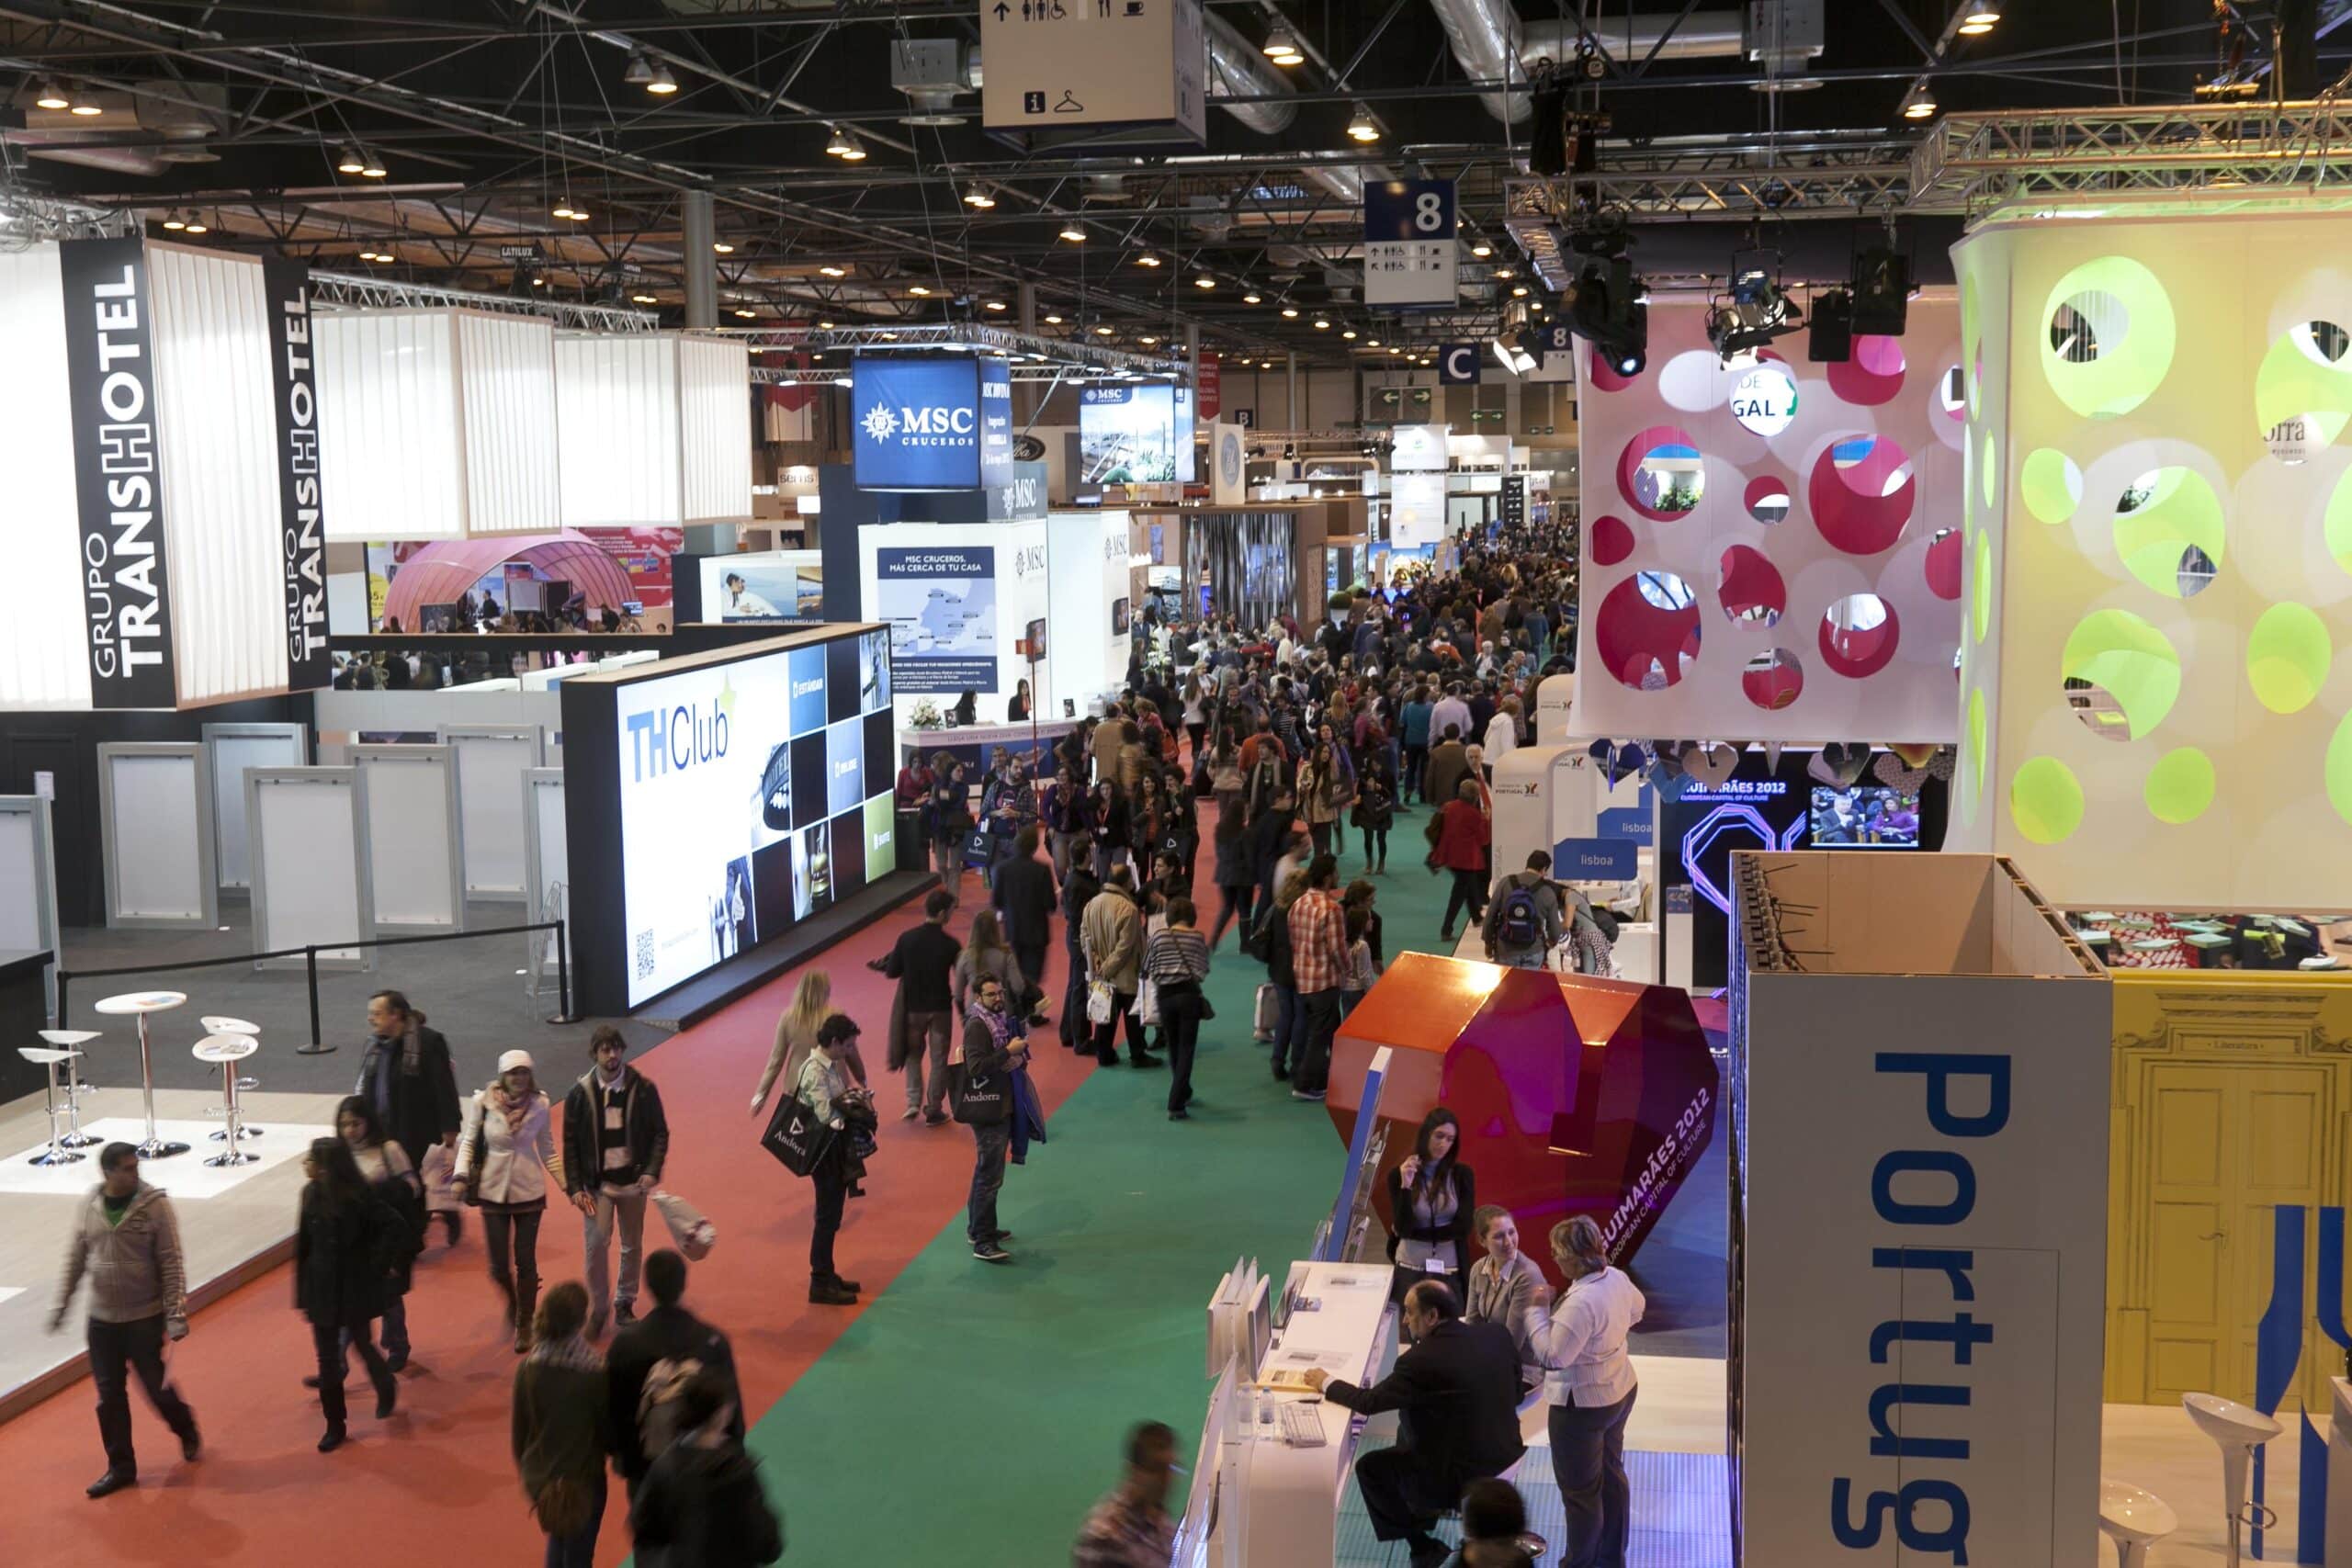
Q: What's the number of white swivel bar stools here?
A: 6